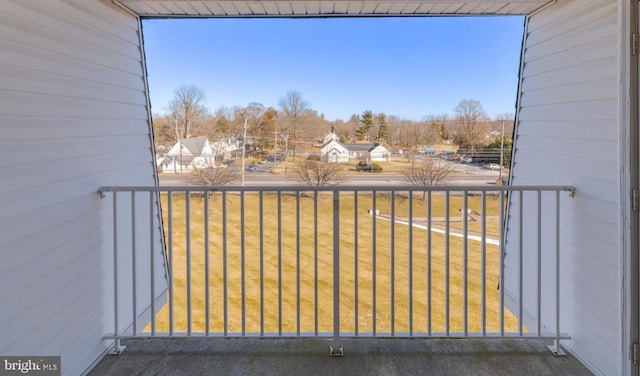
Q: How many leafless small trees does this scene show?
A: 3